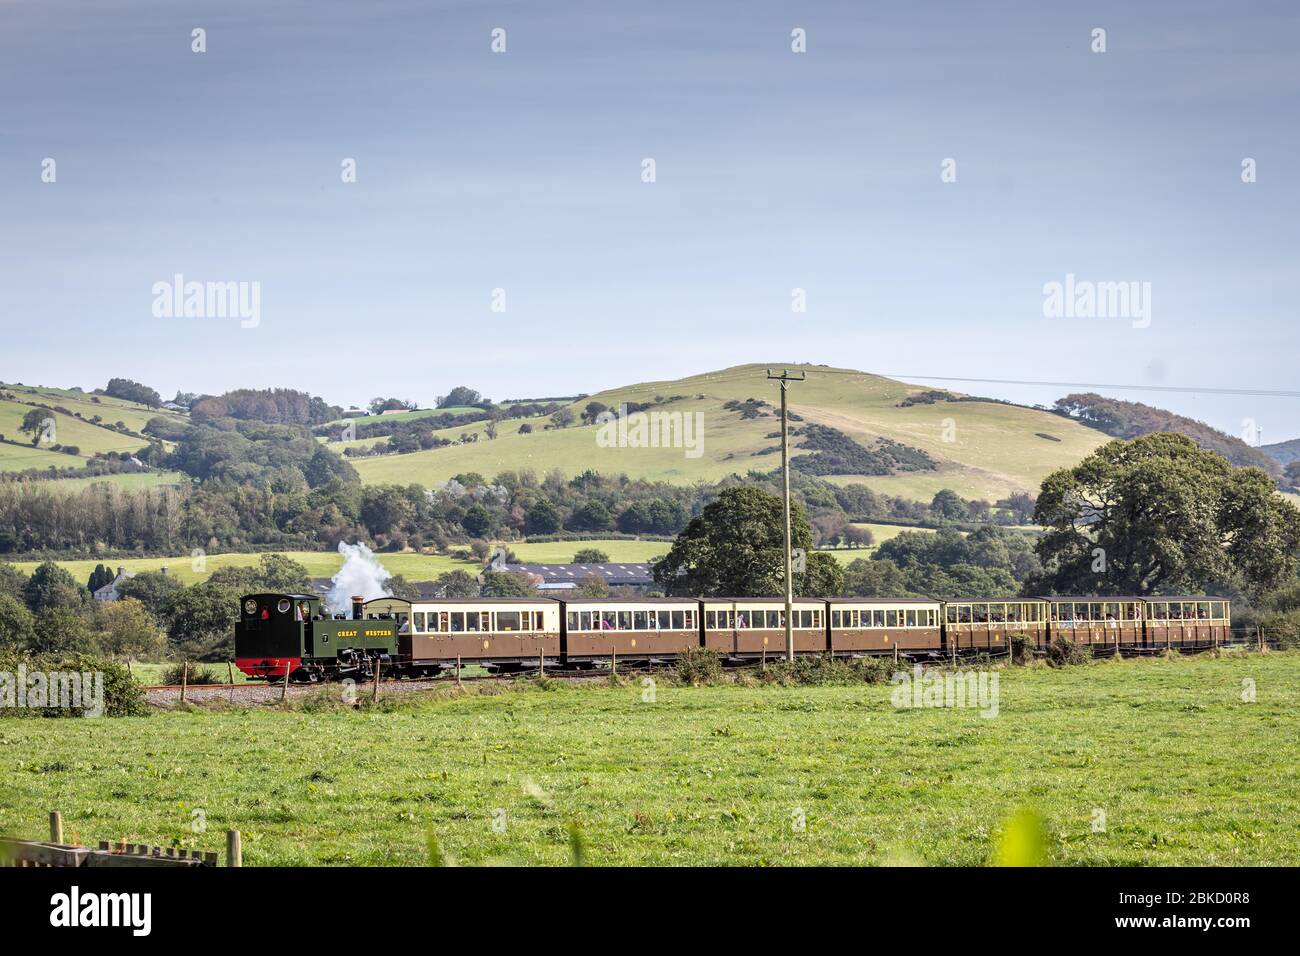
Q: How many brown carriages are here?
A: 7